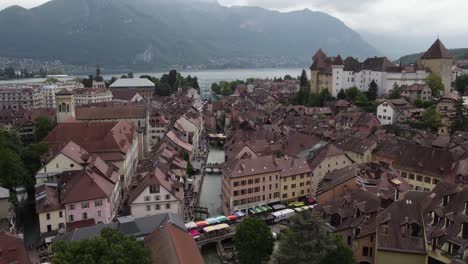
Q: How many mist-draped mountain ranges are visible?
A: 1